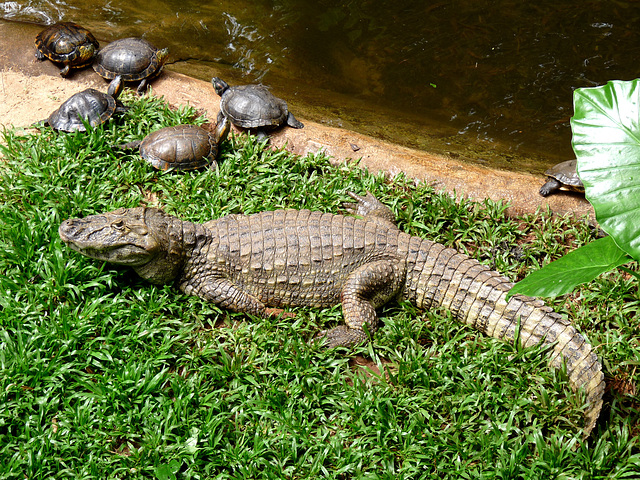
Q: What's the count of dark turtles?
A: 6